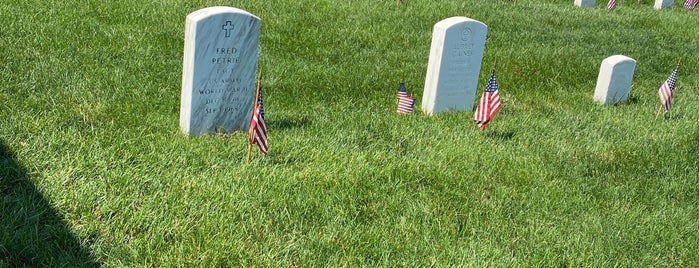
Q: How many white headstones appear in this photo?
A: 5